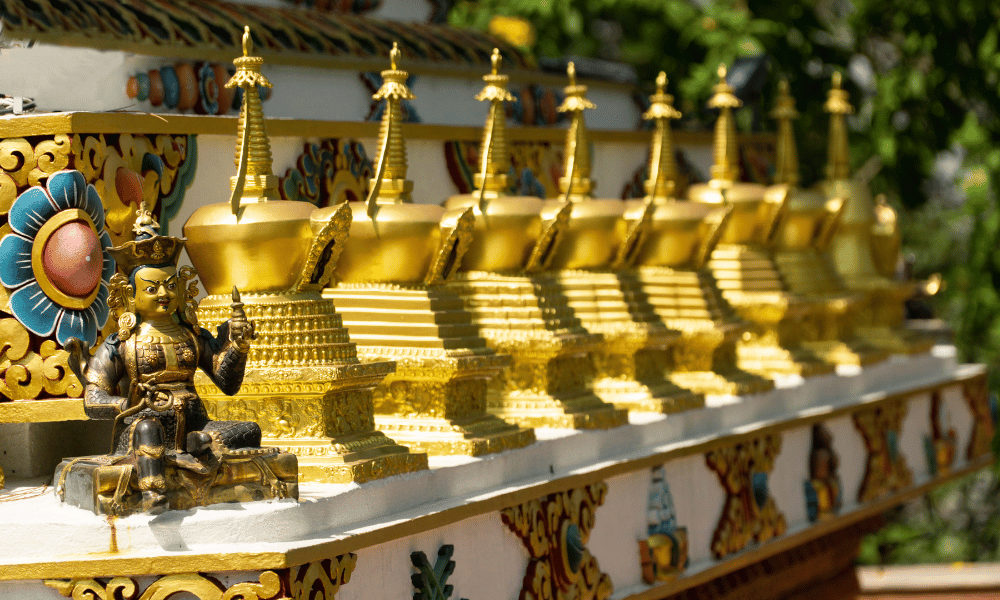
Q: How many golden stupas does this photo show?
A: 8